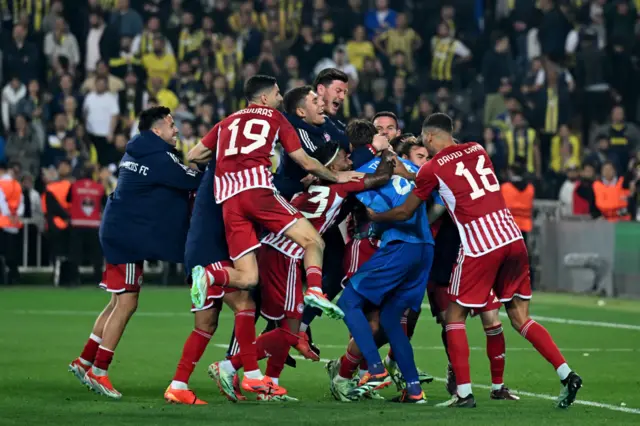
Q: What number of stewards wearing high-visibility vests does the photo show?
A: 4